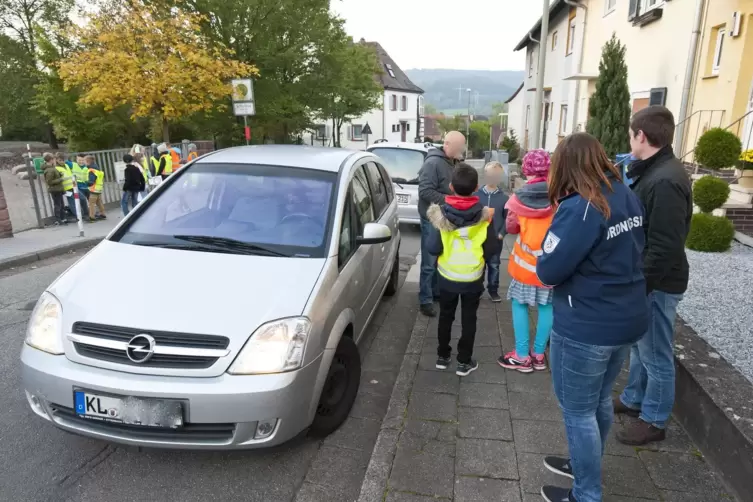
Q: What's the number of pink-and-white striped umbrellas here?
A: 0